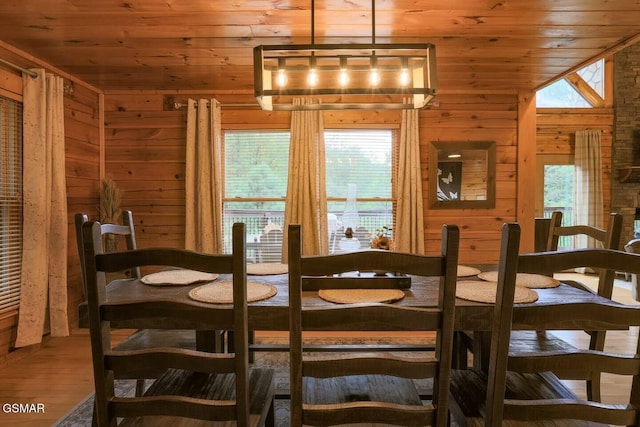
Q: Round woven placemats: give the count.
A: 7